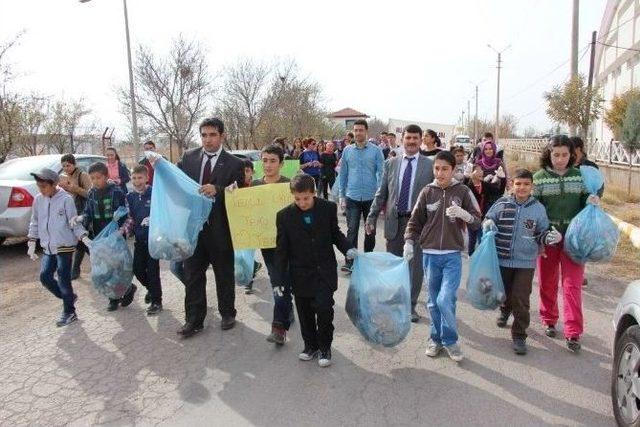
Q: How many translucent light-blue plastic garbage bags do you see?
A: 6